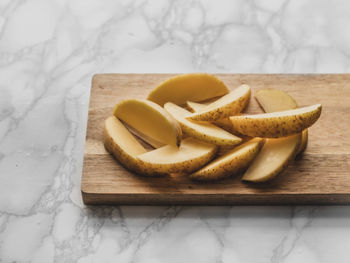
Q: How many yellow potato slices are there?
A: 11